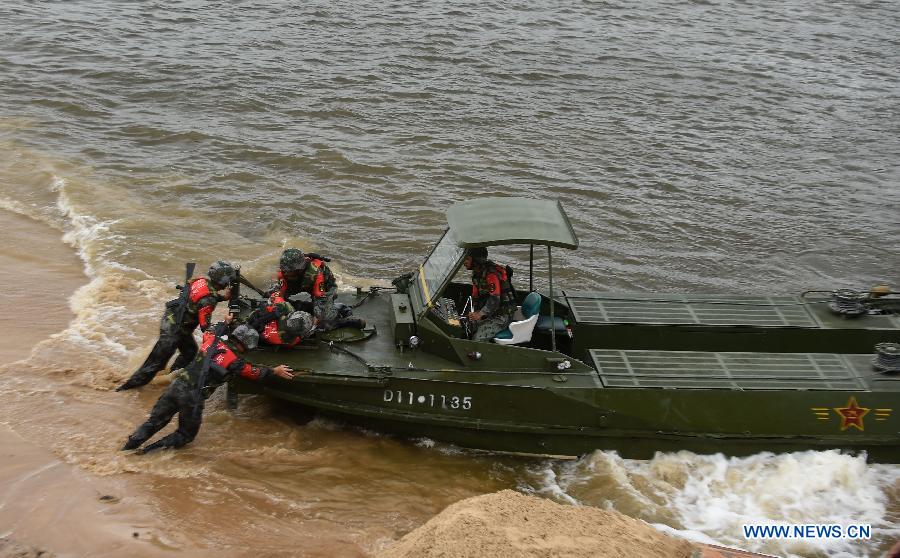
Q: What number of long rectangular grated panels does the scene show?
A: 2